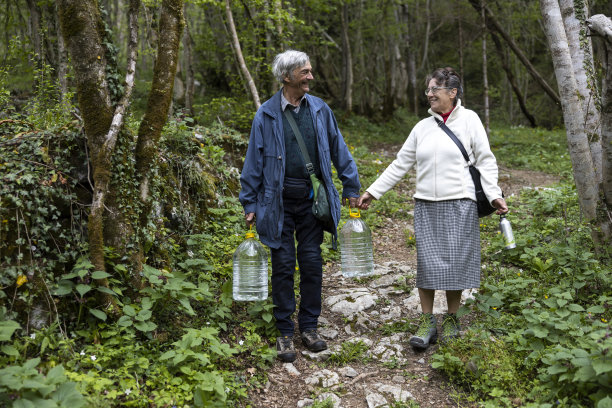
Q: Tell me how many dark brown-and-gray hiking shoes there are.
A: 2